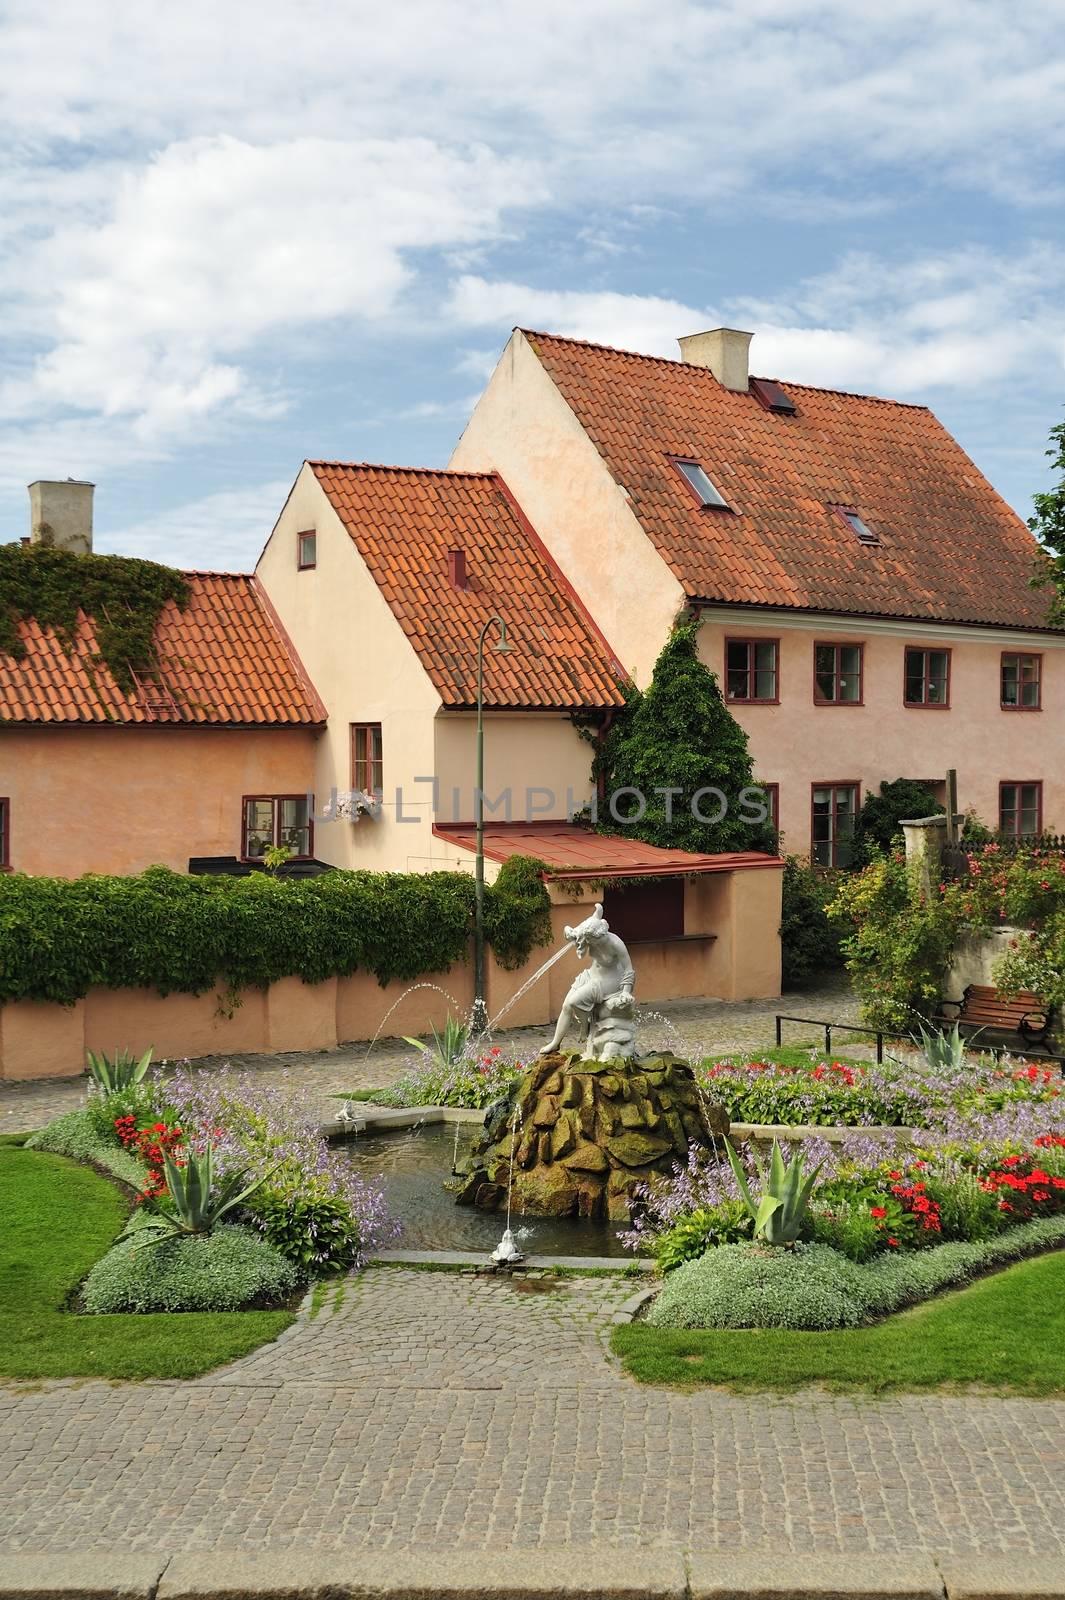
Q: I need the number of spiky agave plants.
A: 5